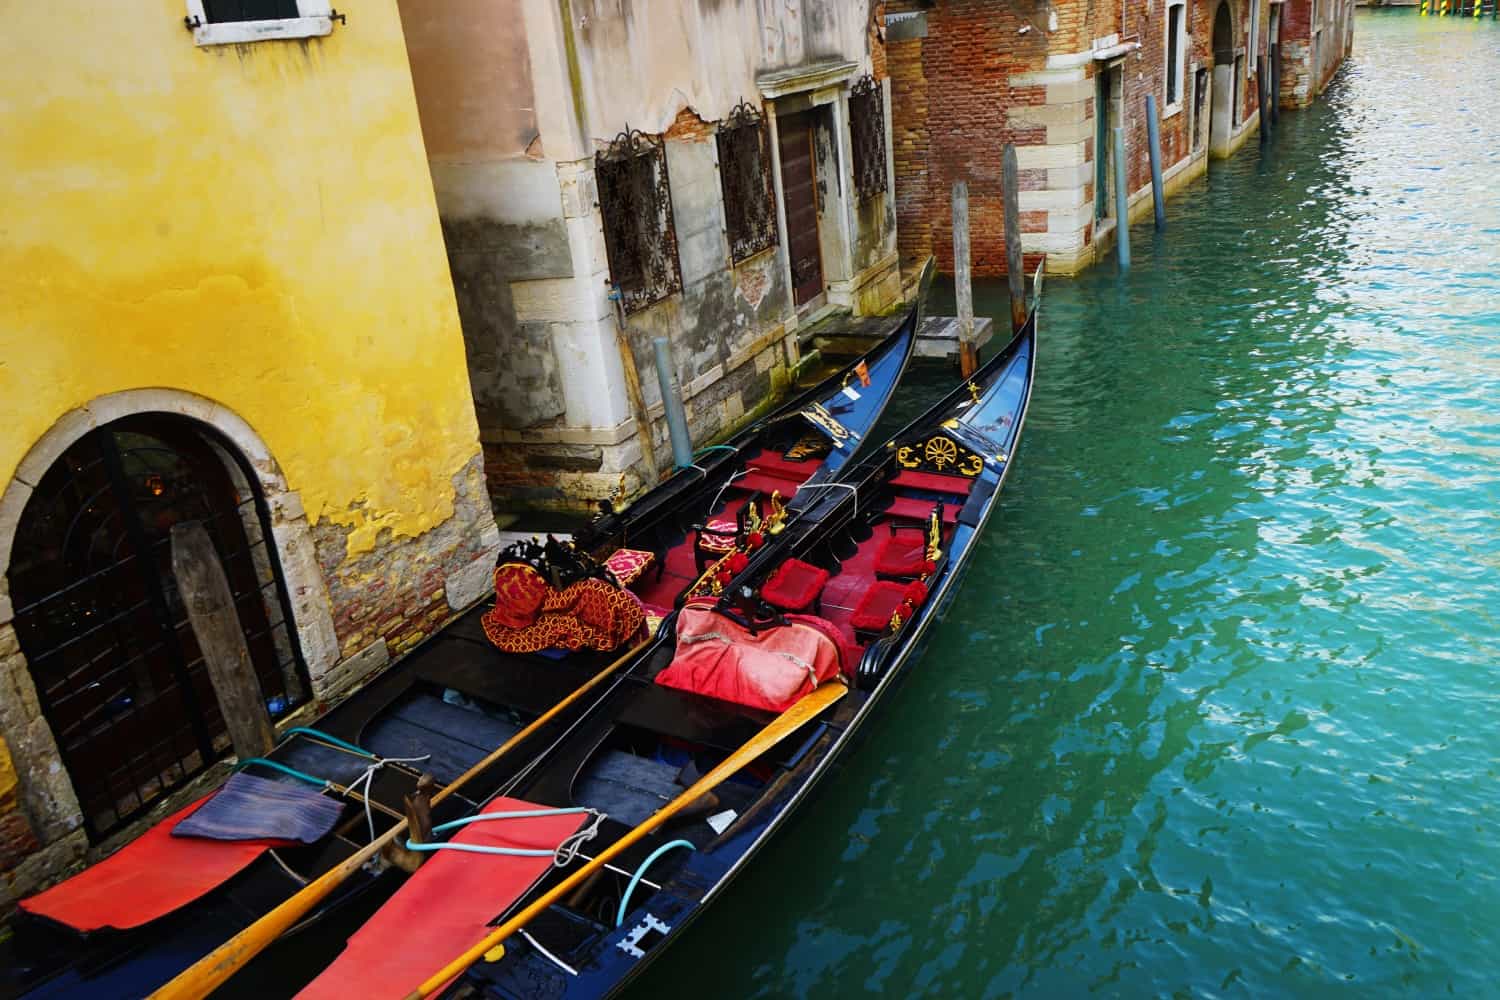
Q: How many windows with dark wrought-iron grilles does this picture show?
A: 3